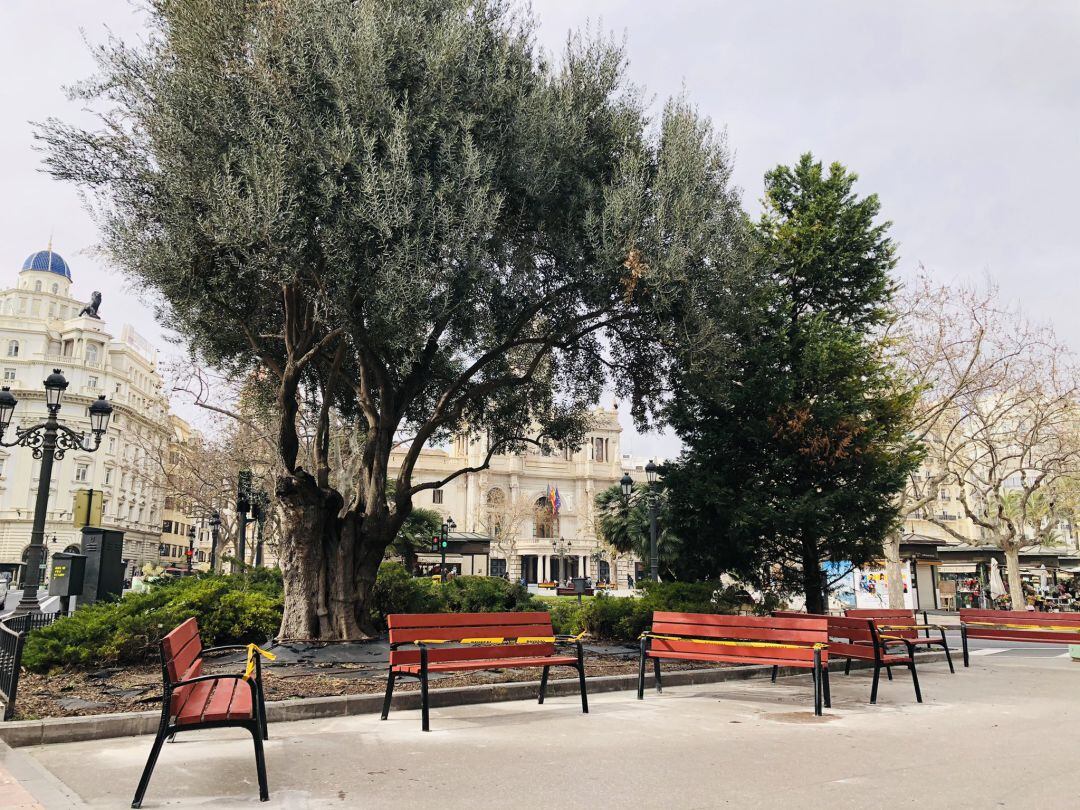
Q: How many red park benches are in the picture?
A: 6